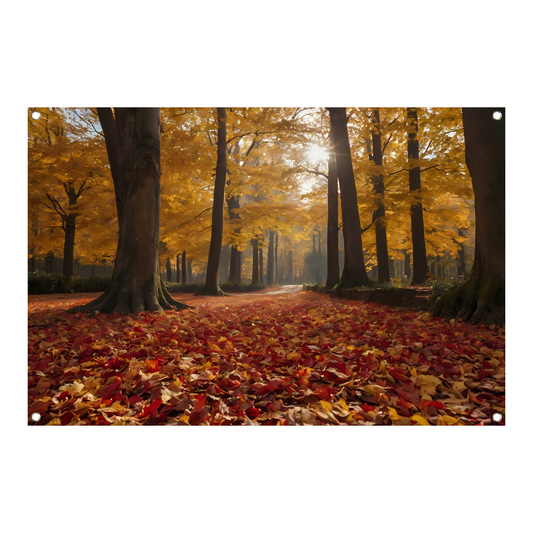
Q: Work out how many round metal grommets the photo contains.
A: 4